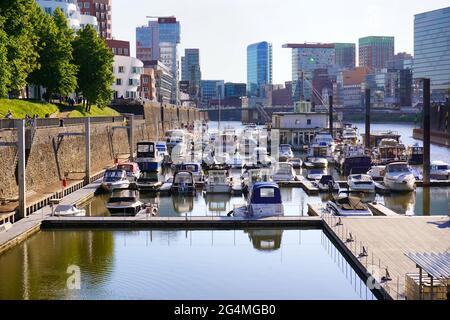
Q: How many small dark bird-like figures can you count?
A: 4